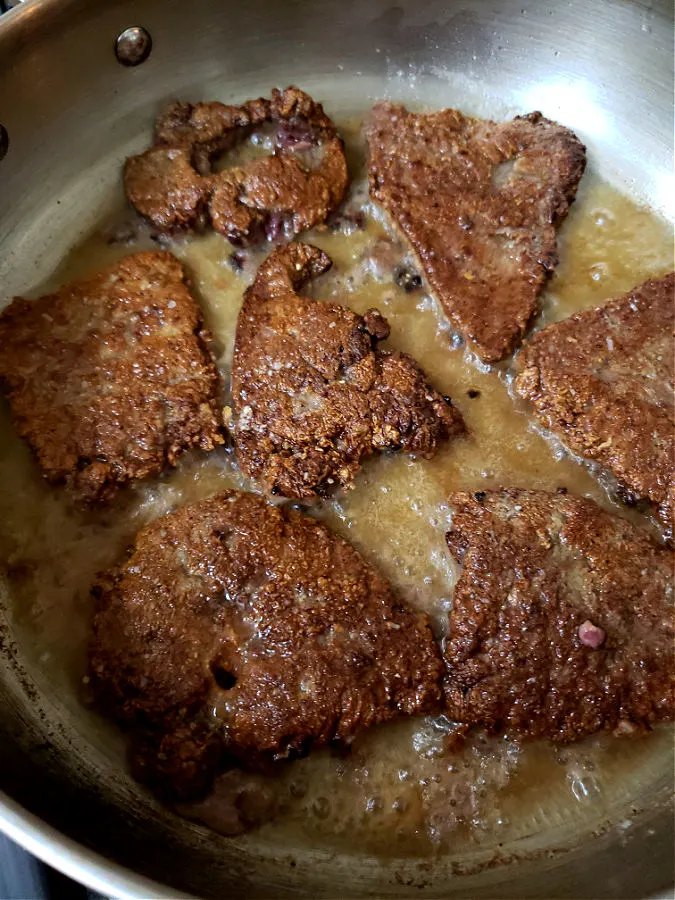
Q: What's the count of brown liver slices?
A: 7